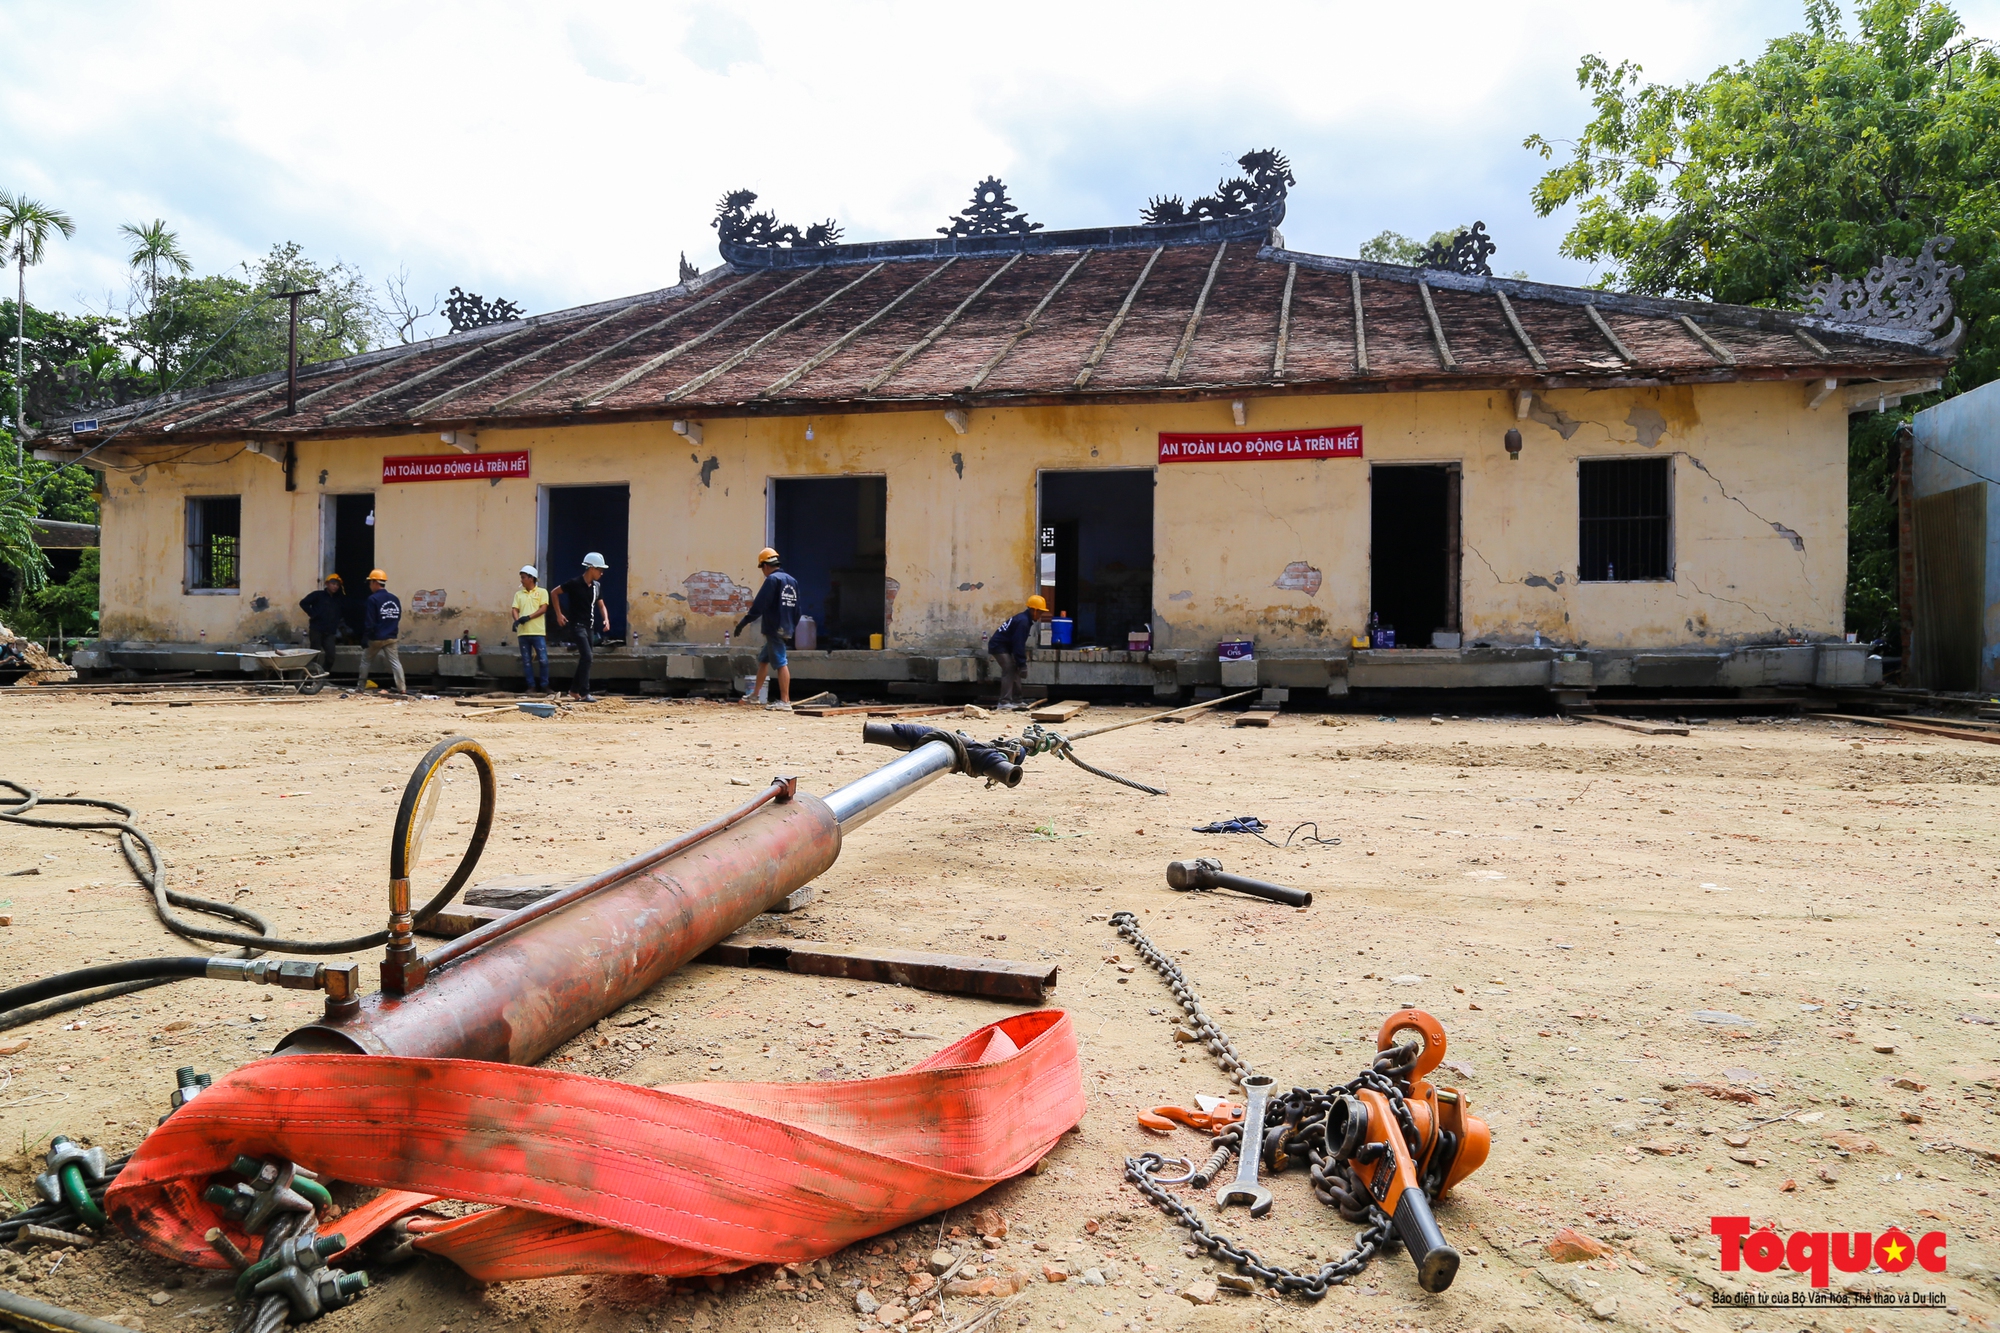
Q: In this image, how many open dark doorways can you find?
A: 5